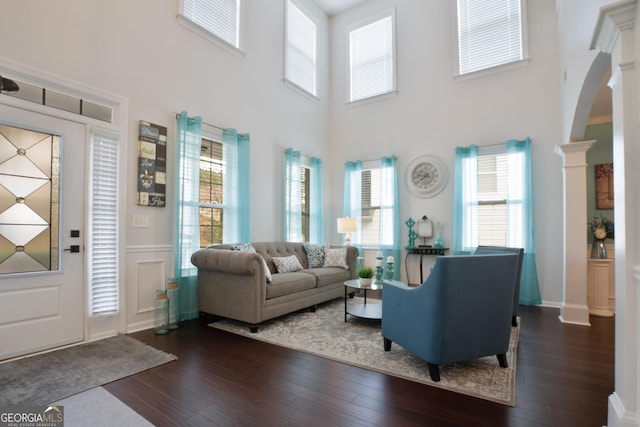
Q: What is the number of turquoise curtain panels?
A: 8